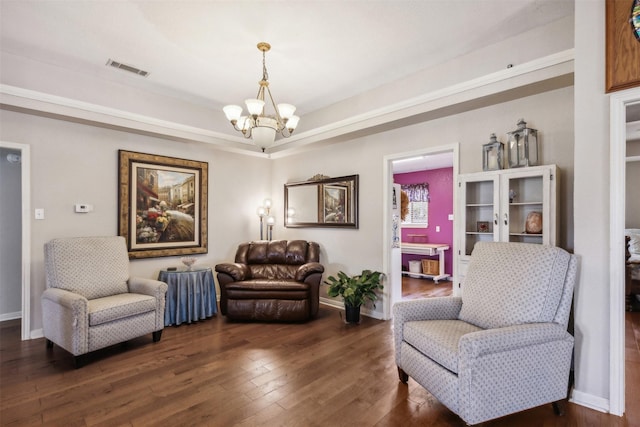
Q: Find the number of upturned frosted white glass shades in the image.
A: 5